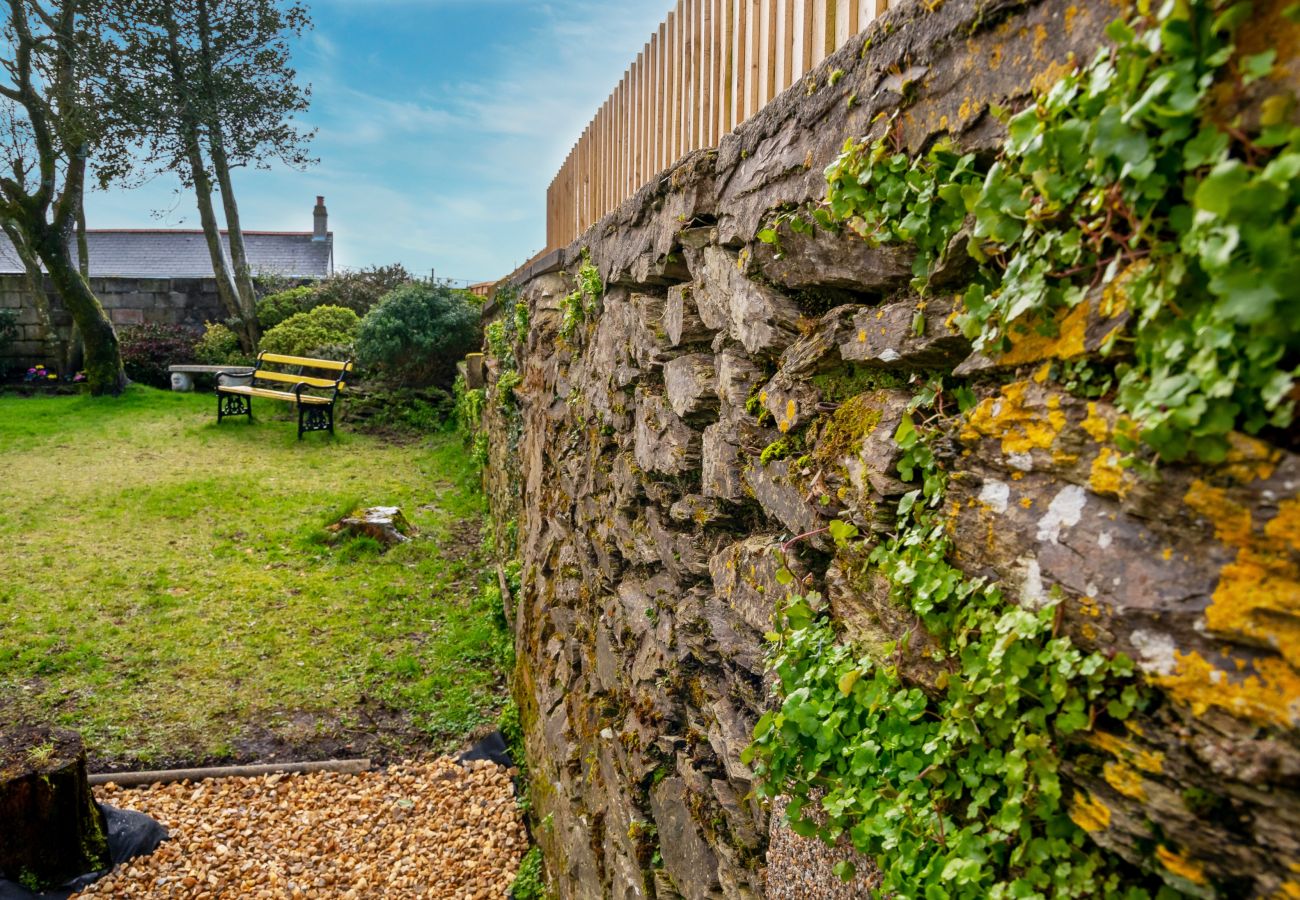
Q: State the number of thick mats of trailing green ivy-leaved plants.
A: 2